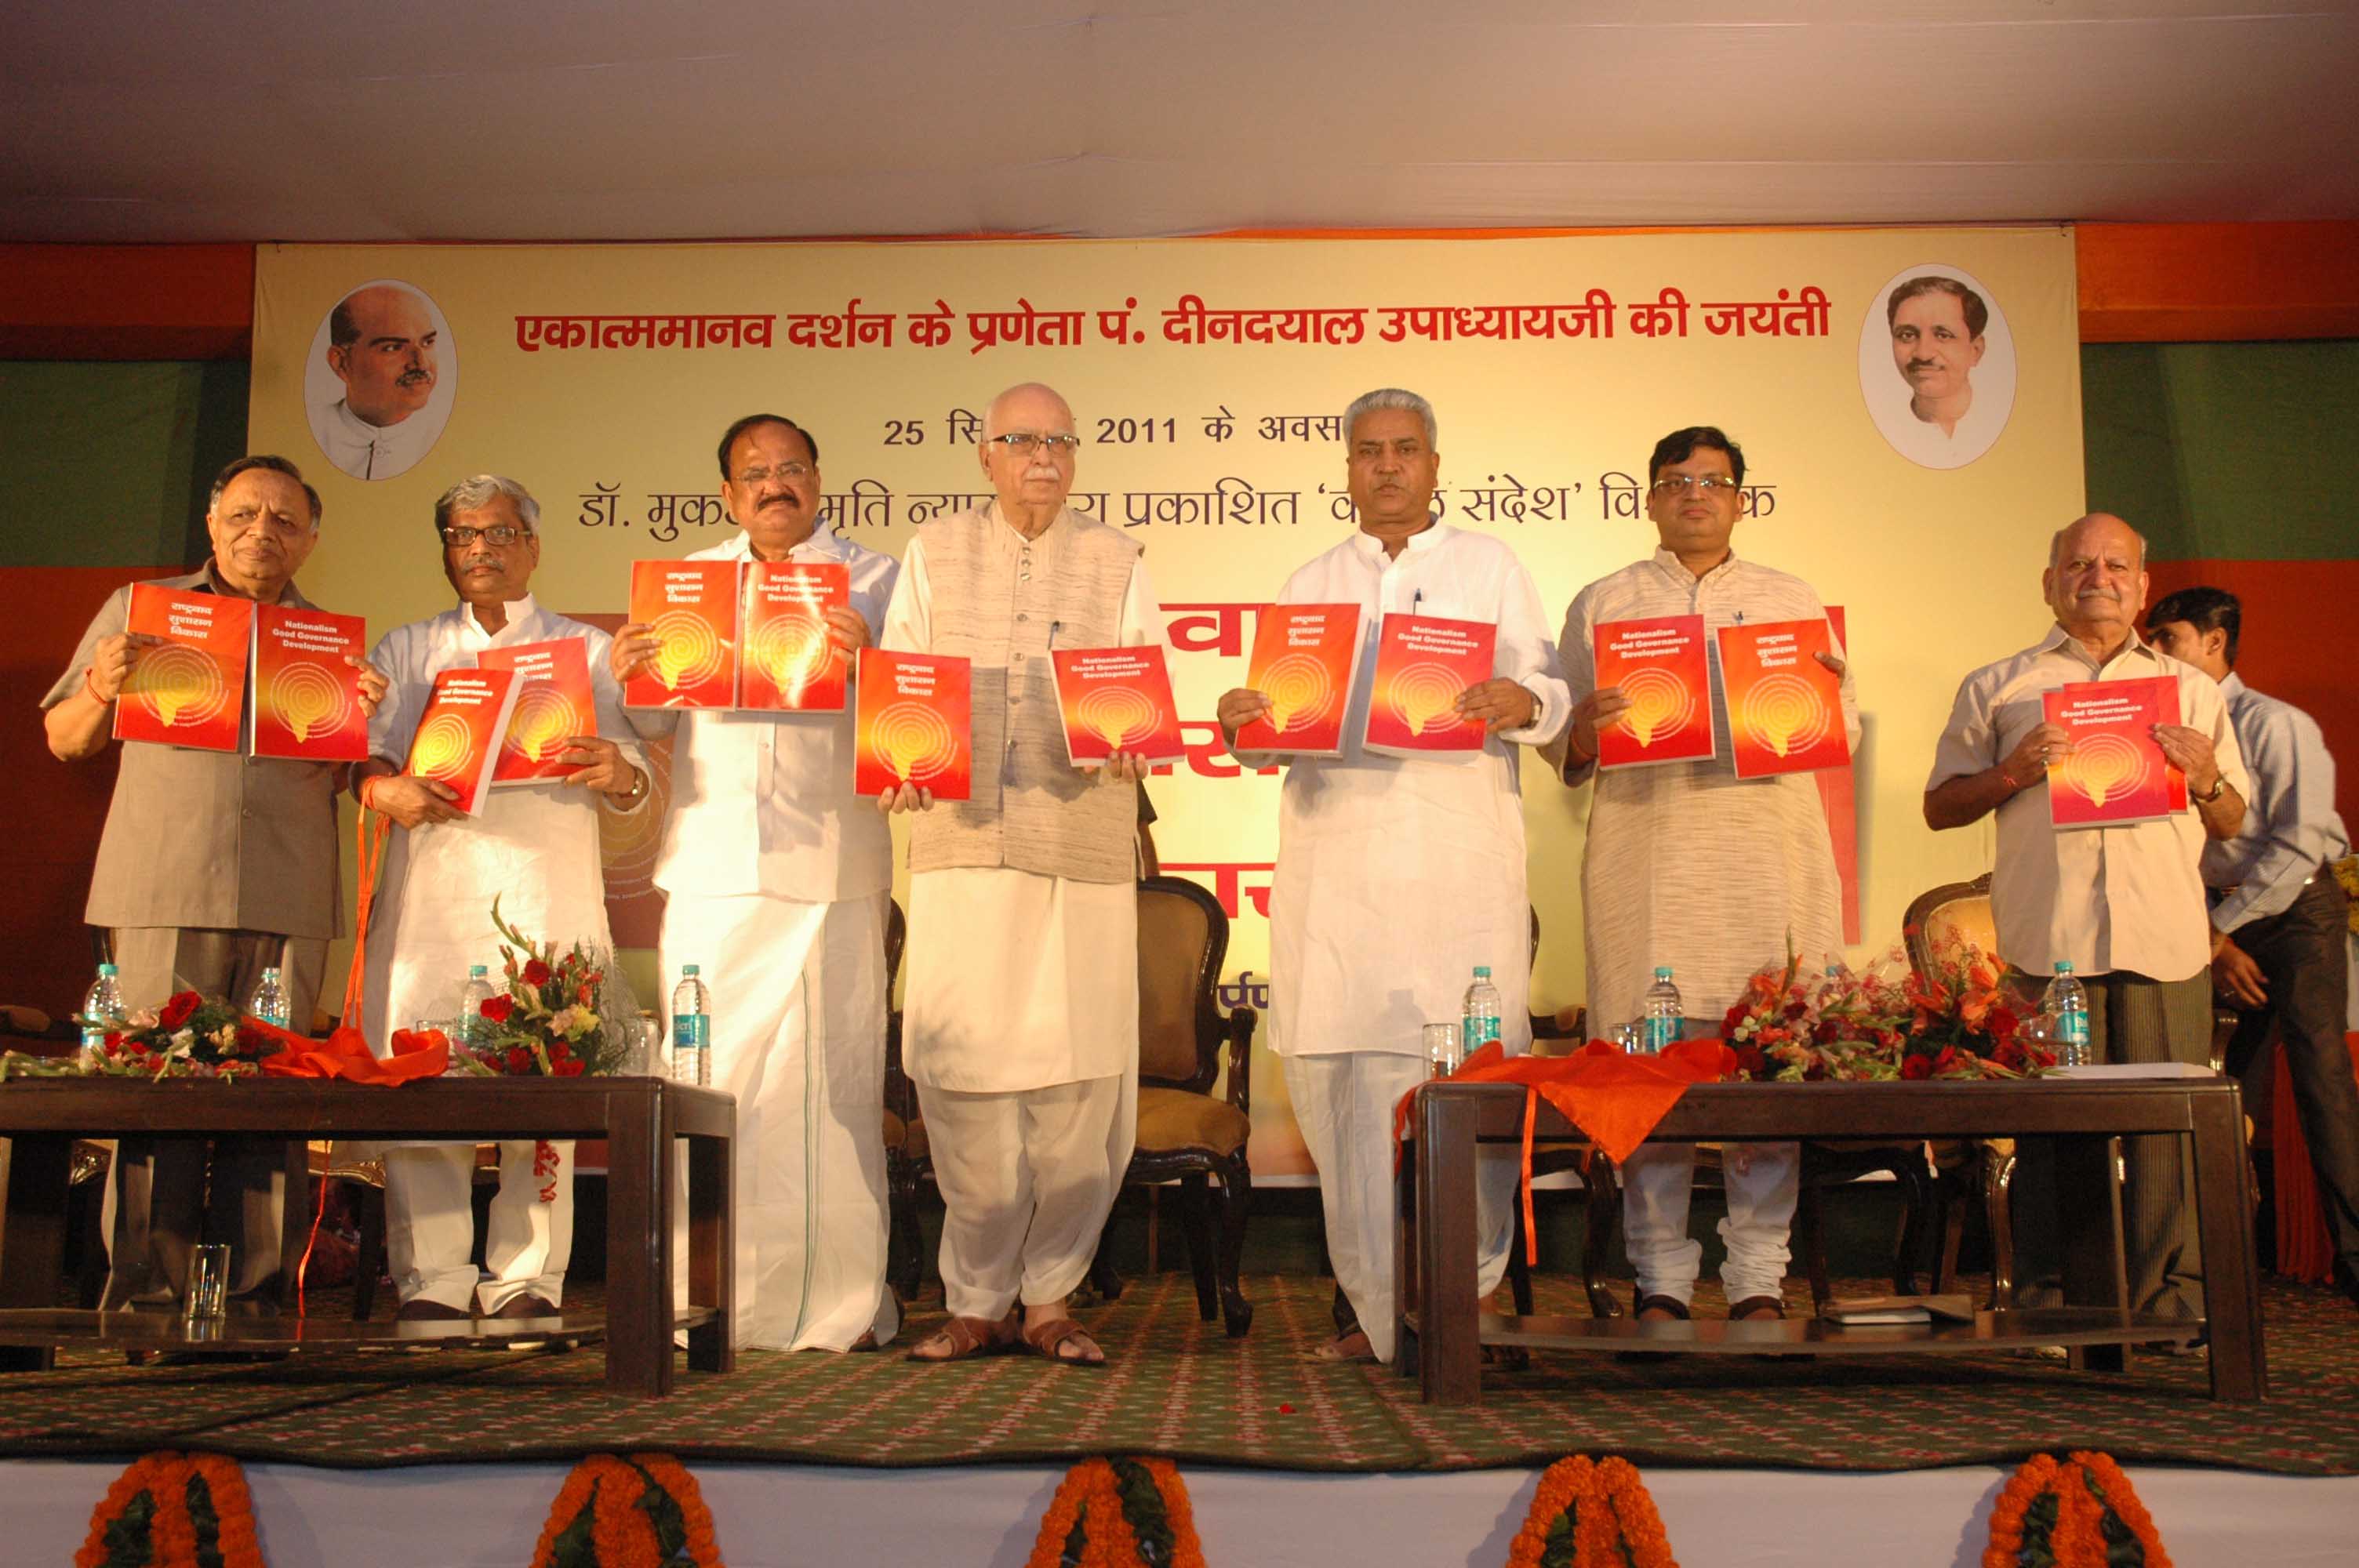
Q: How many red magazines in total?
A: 14